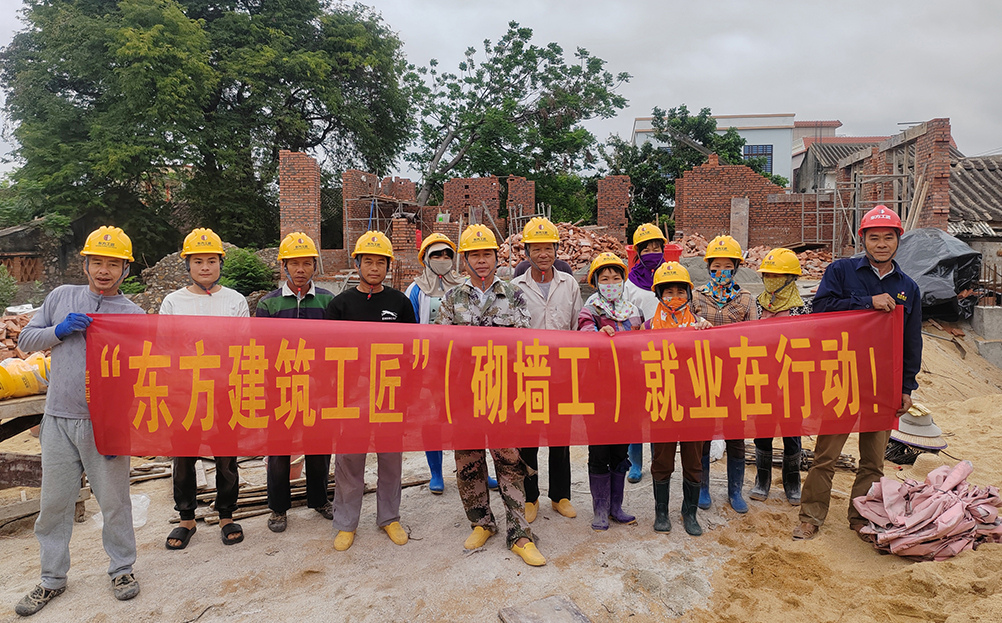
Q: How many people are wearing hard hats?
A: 13